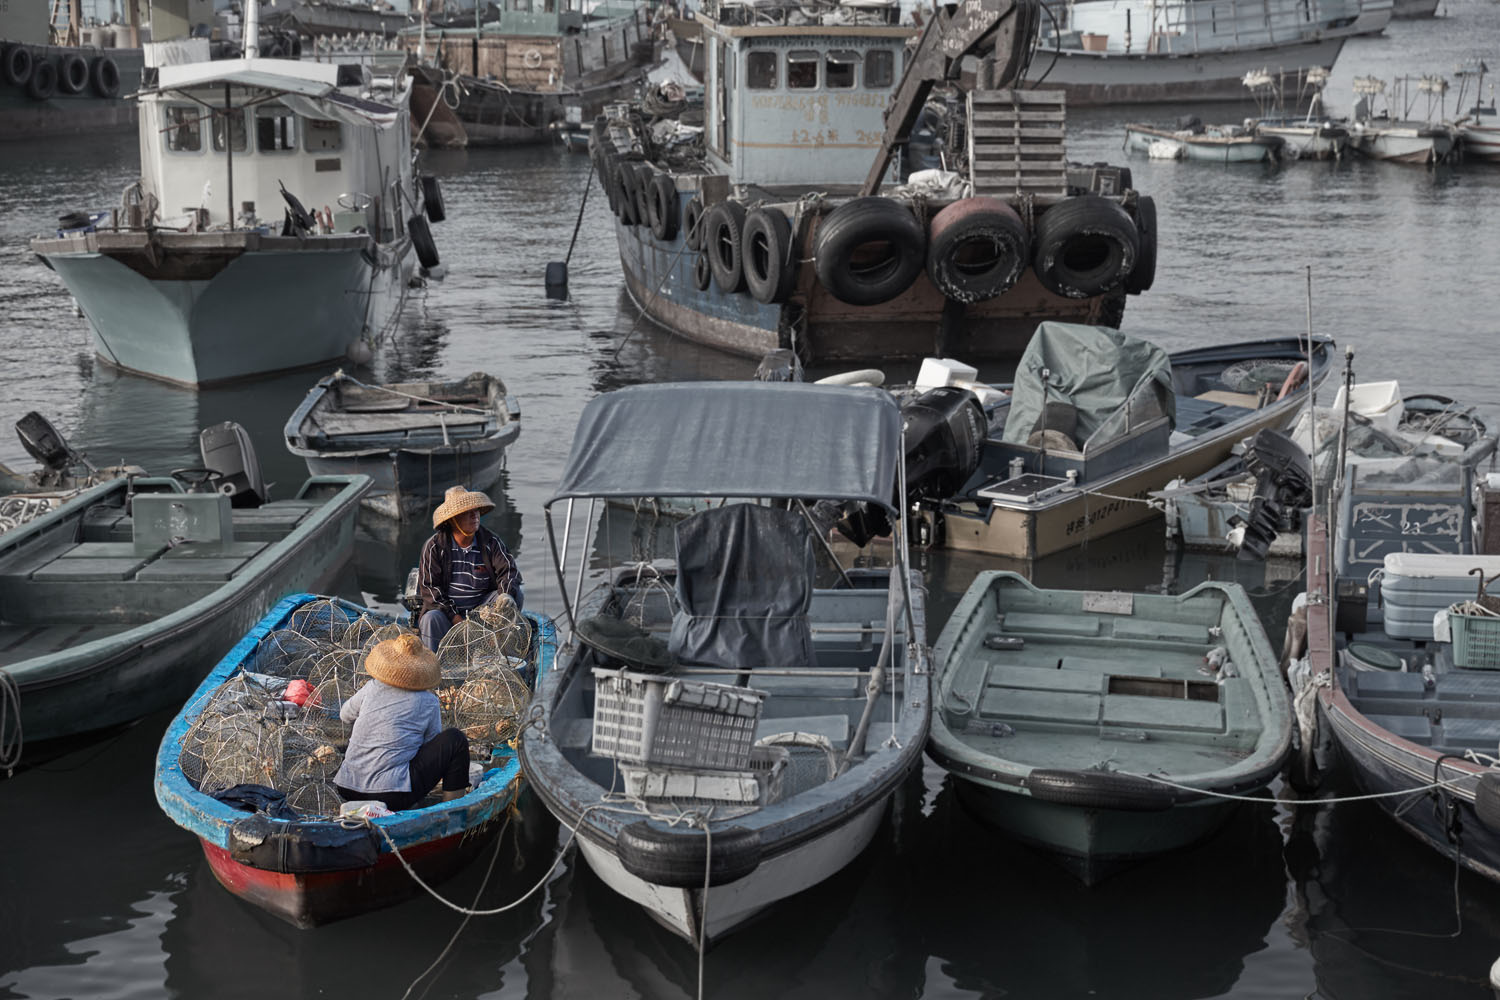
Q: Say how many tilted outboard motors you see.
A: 4